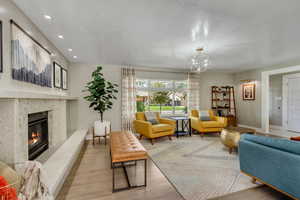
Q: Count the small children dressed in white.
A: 0